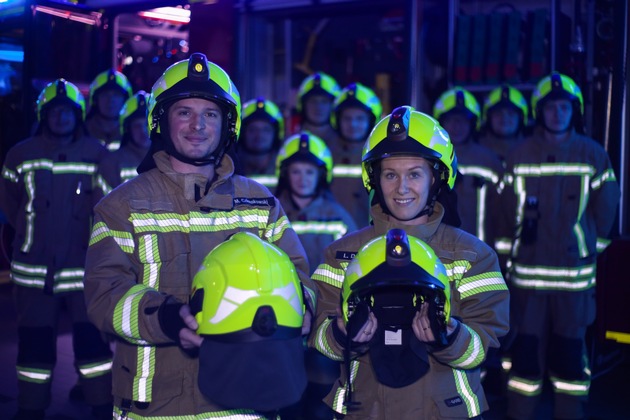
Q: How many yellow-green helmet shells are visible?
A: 14